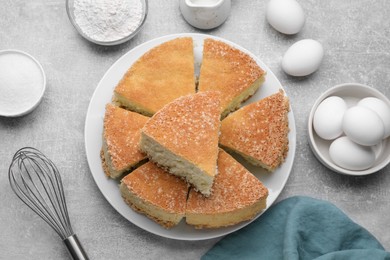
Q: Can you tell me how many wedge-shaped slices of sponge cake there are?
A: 7